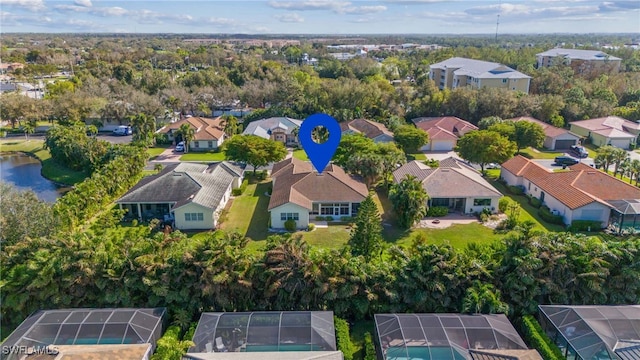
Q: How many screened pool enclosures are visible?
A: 5